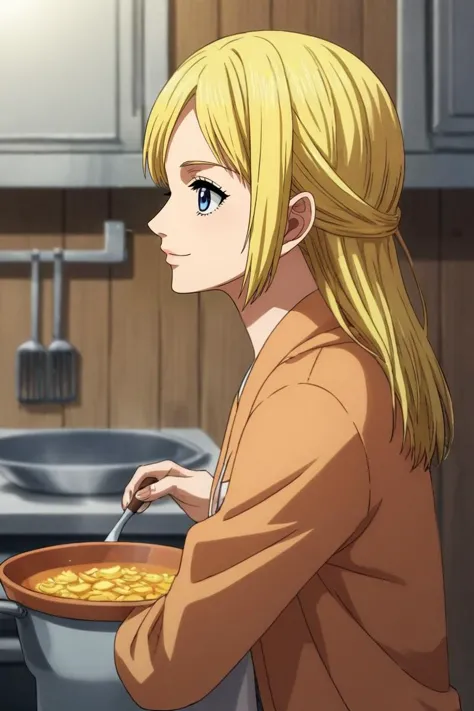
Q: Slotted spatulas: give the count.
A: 2